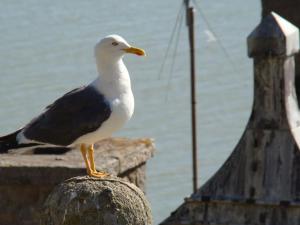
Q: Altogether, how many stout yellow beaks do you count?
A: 1